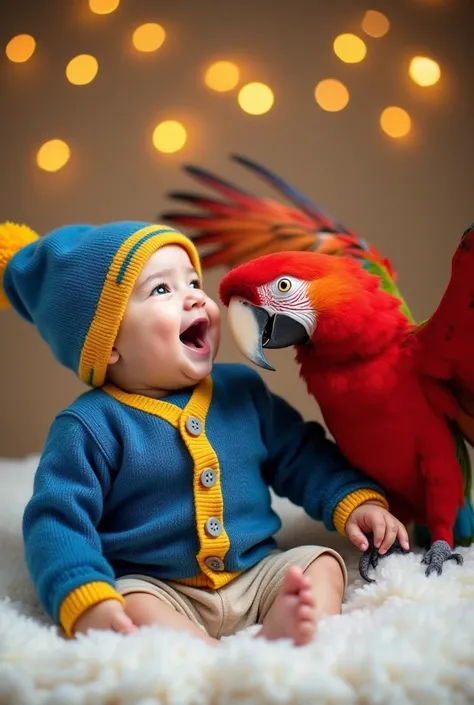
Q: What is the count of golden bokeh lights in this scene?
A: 13